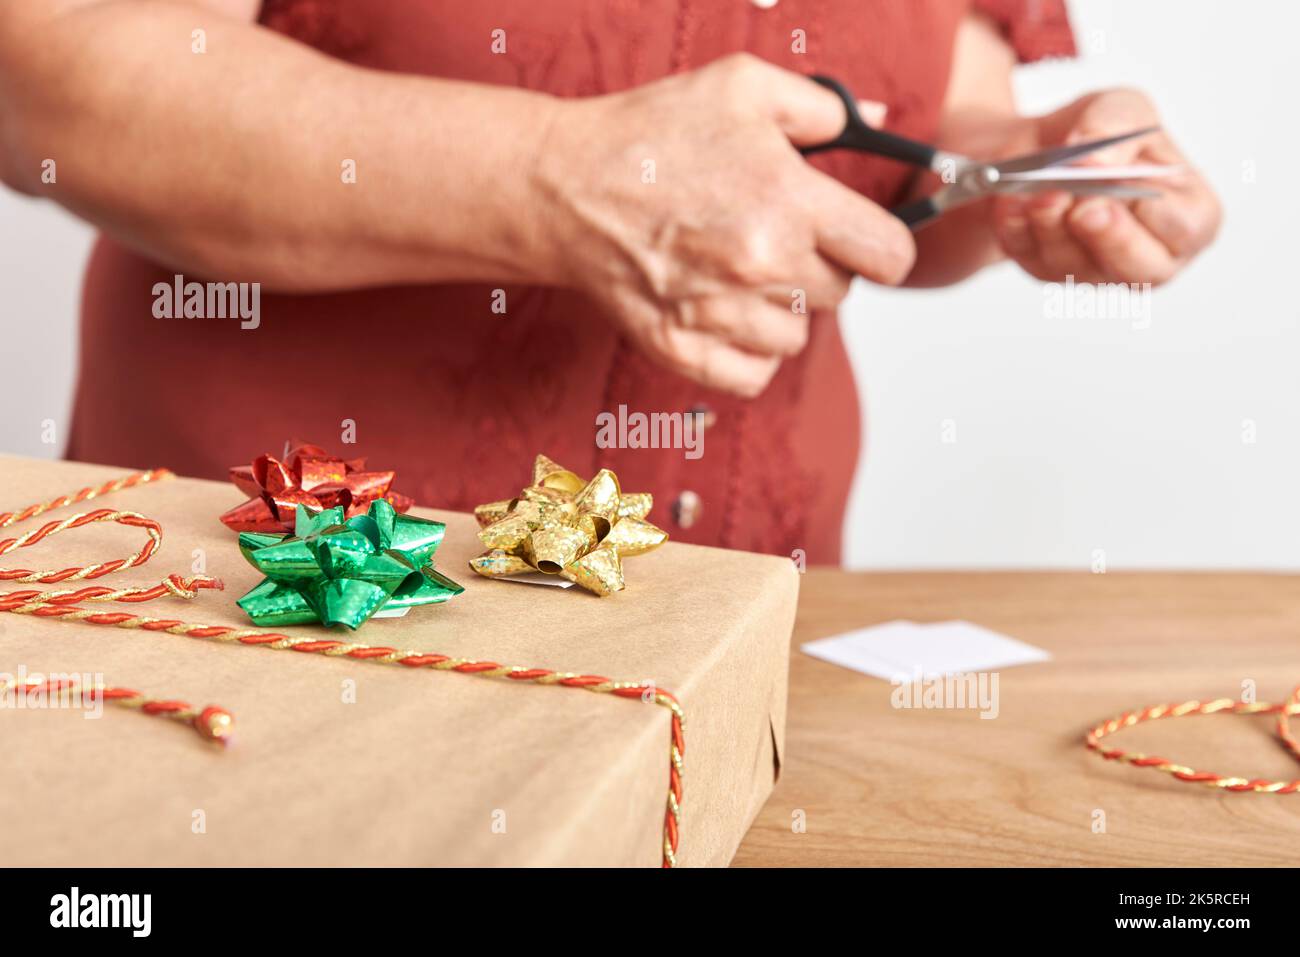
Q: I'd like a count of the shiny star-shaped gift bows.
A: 3